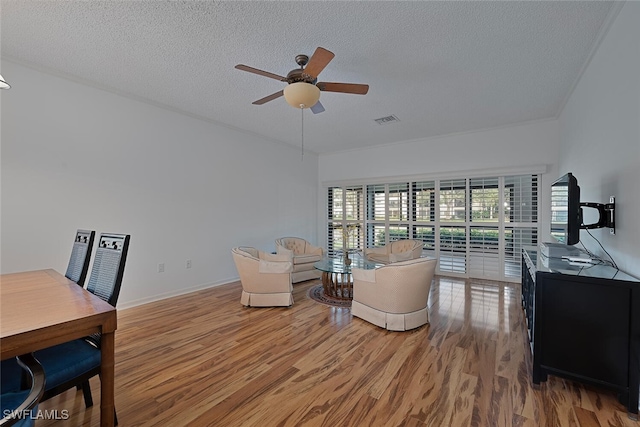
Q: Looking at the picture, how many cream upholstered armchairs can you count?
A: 4